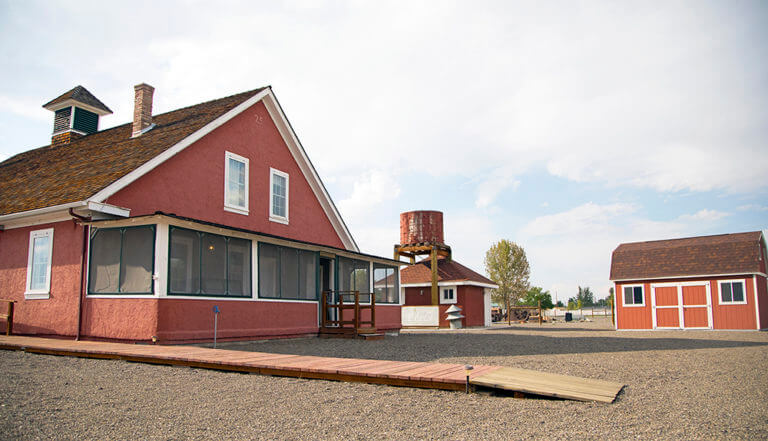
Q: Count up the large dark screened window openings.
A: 5